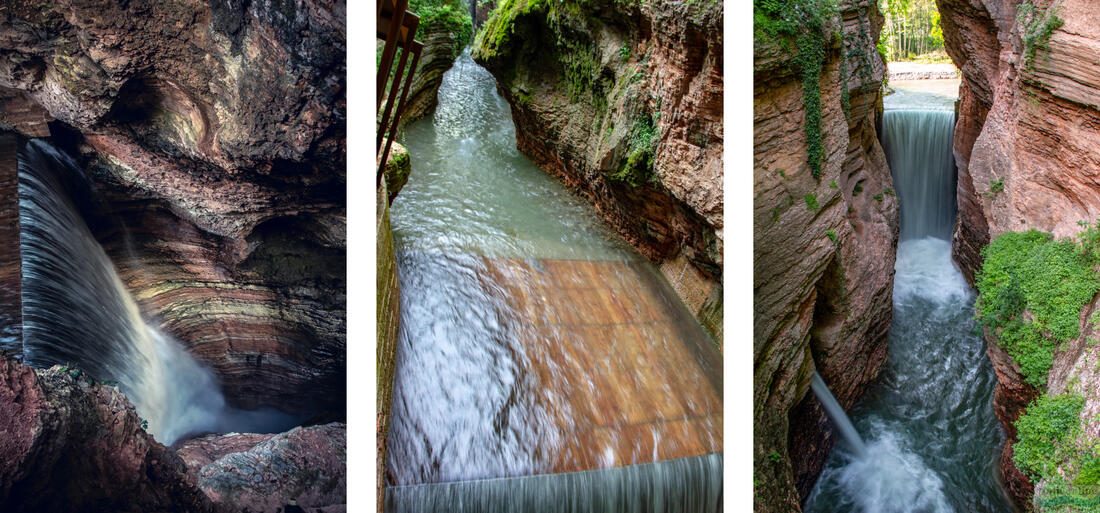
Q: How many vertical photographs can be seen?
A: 3